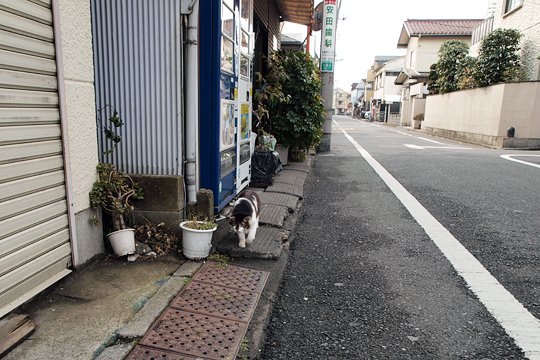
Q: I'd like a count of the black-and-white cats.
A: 1